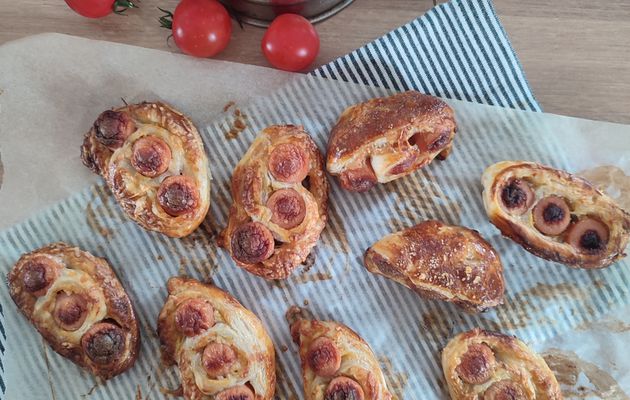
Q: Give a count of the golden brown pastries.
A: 9